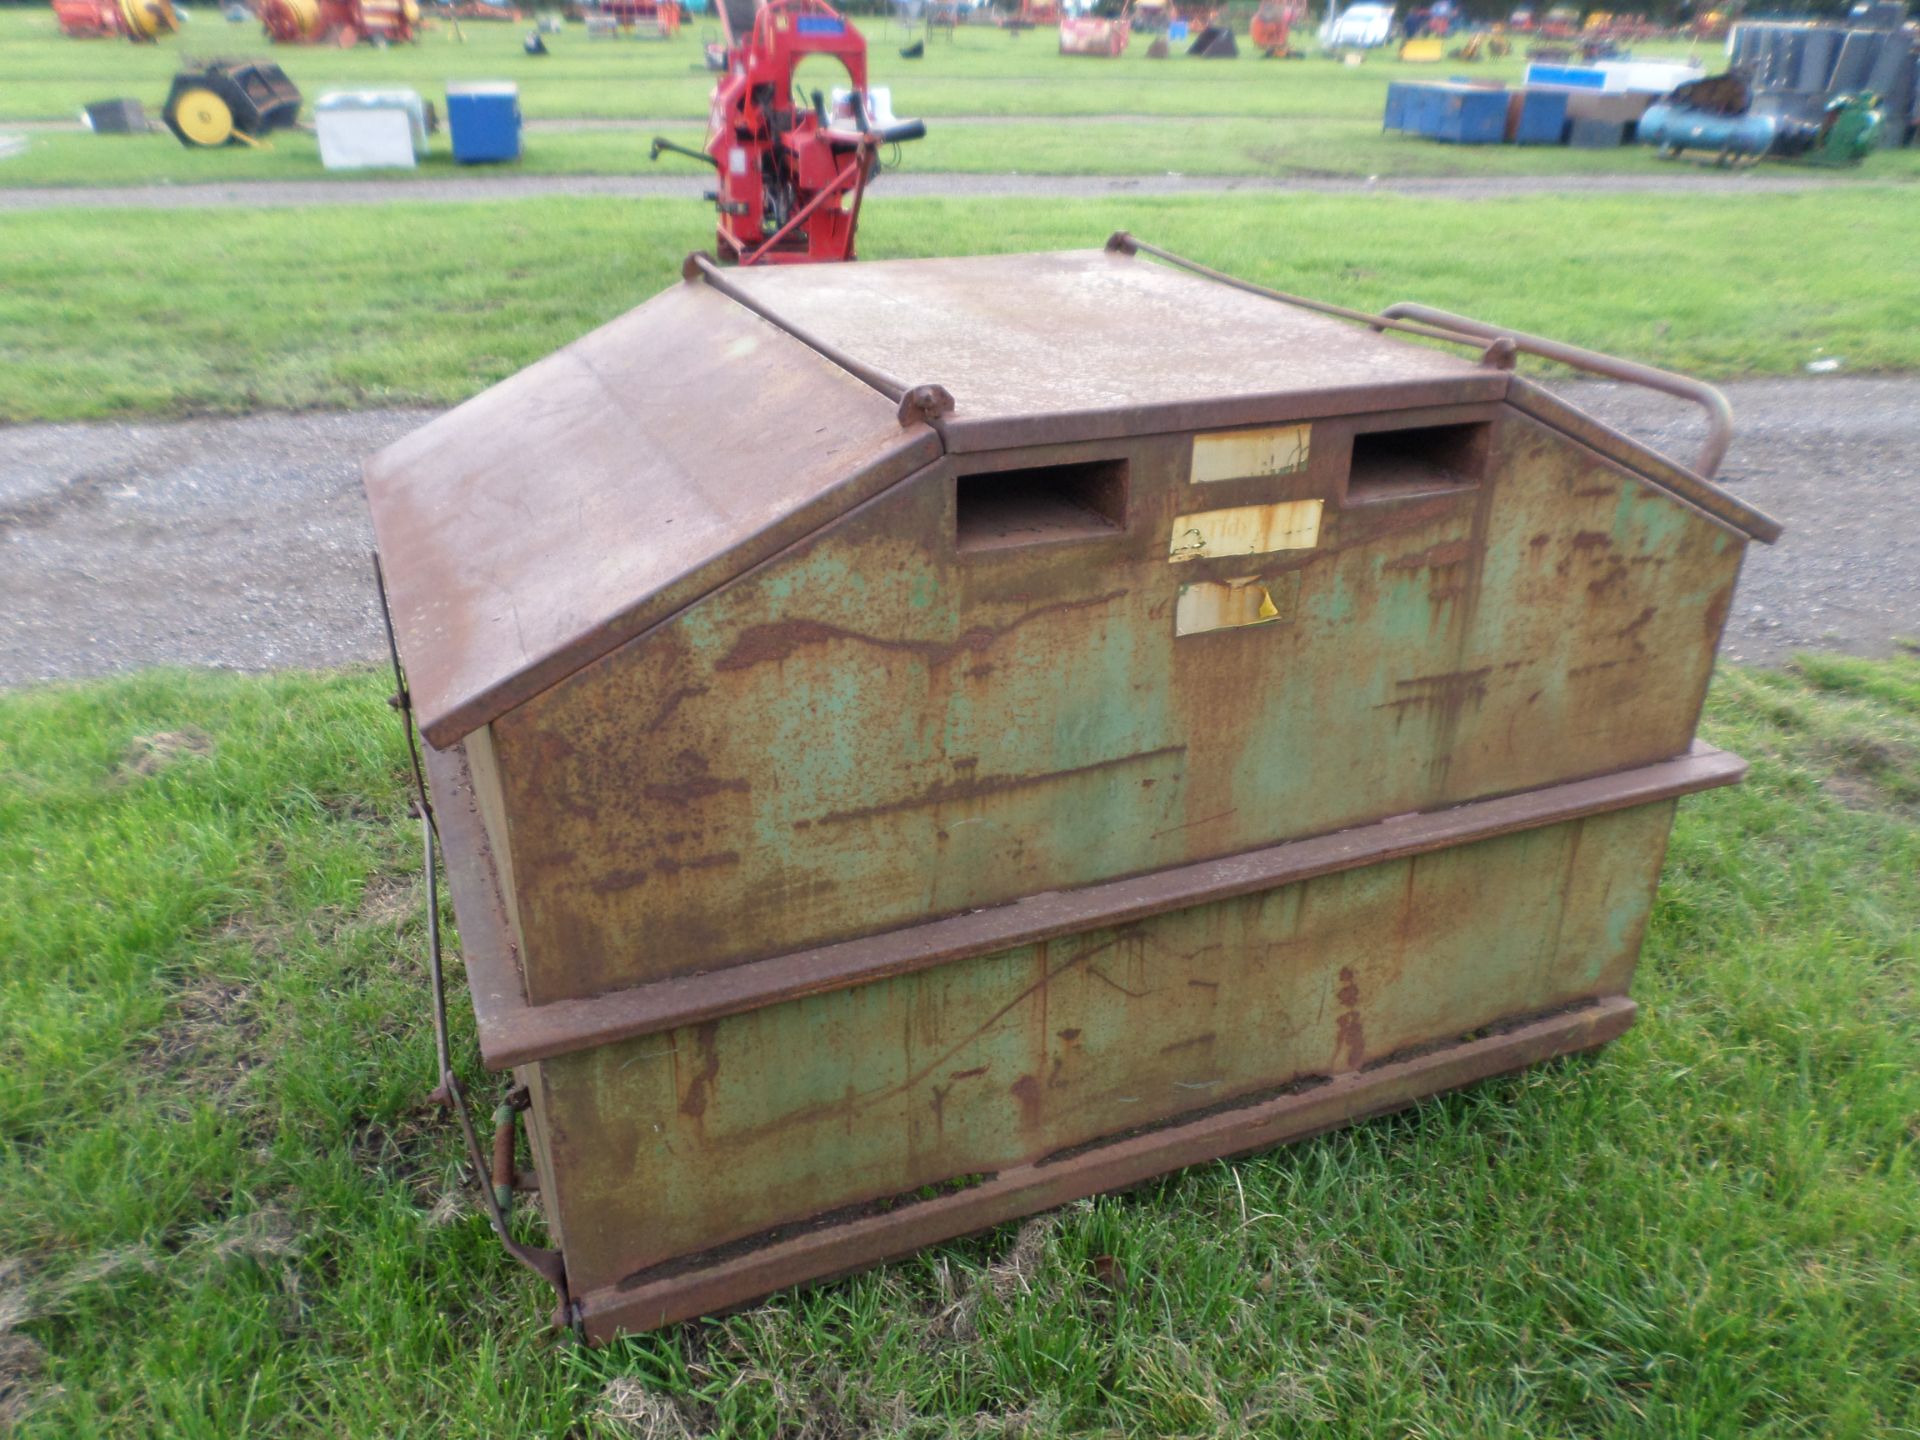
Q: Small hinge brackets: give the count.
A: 4